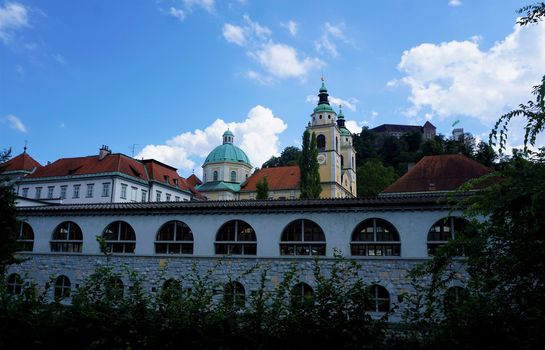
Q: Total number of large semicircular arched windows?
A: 8